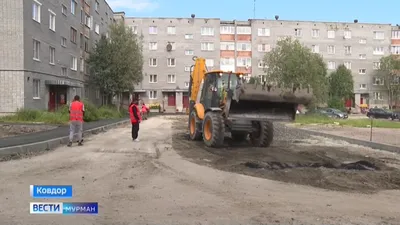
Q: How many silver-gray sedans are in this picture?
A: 1